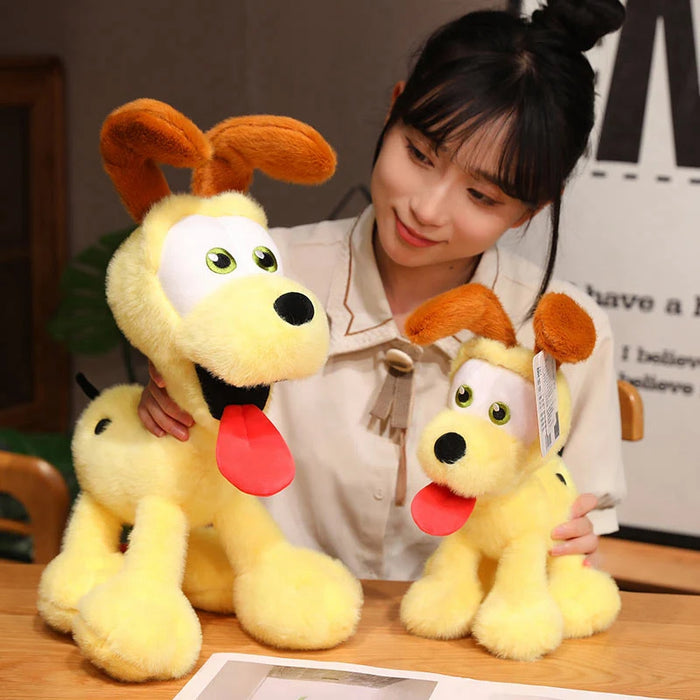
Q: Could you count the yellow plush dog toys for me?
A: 2